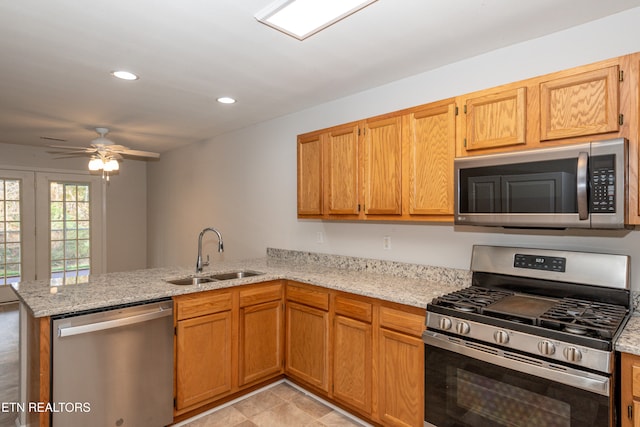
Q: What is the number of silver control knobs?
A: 5